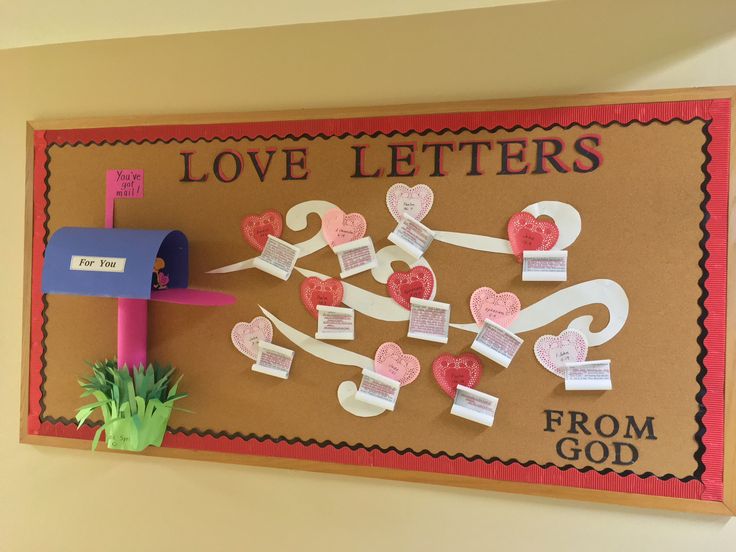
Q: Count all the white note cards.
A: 11